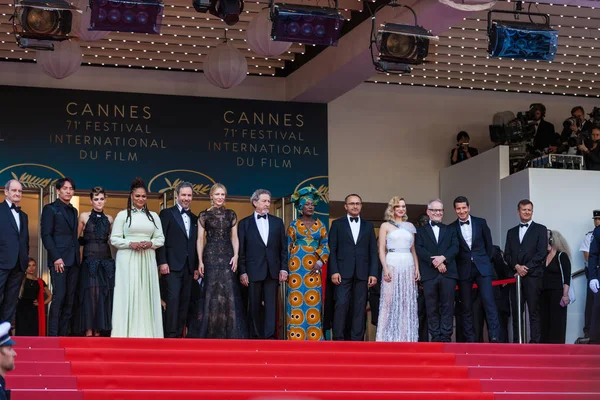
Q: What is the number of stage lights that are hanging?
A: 6